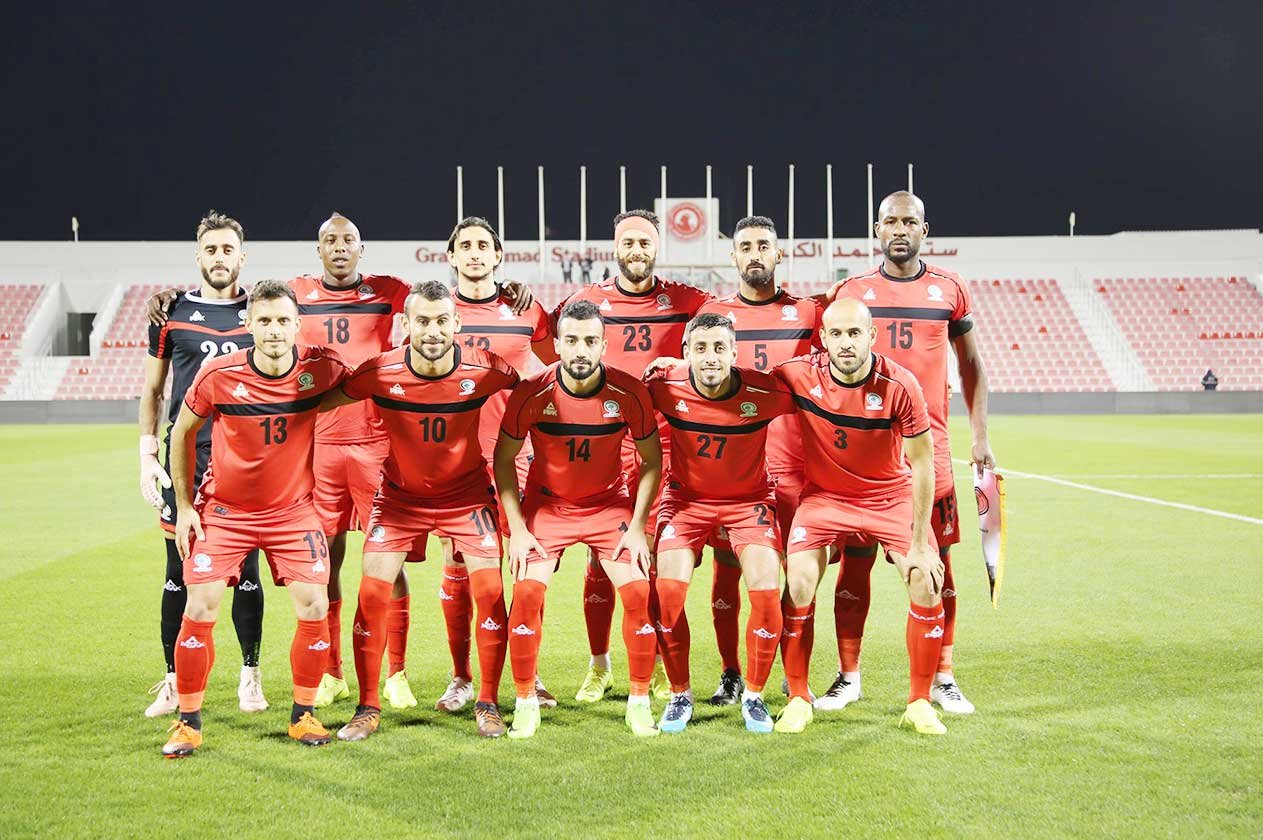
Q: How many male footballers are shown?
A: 11